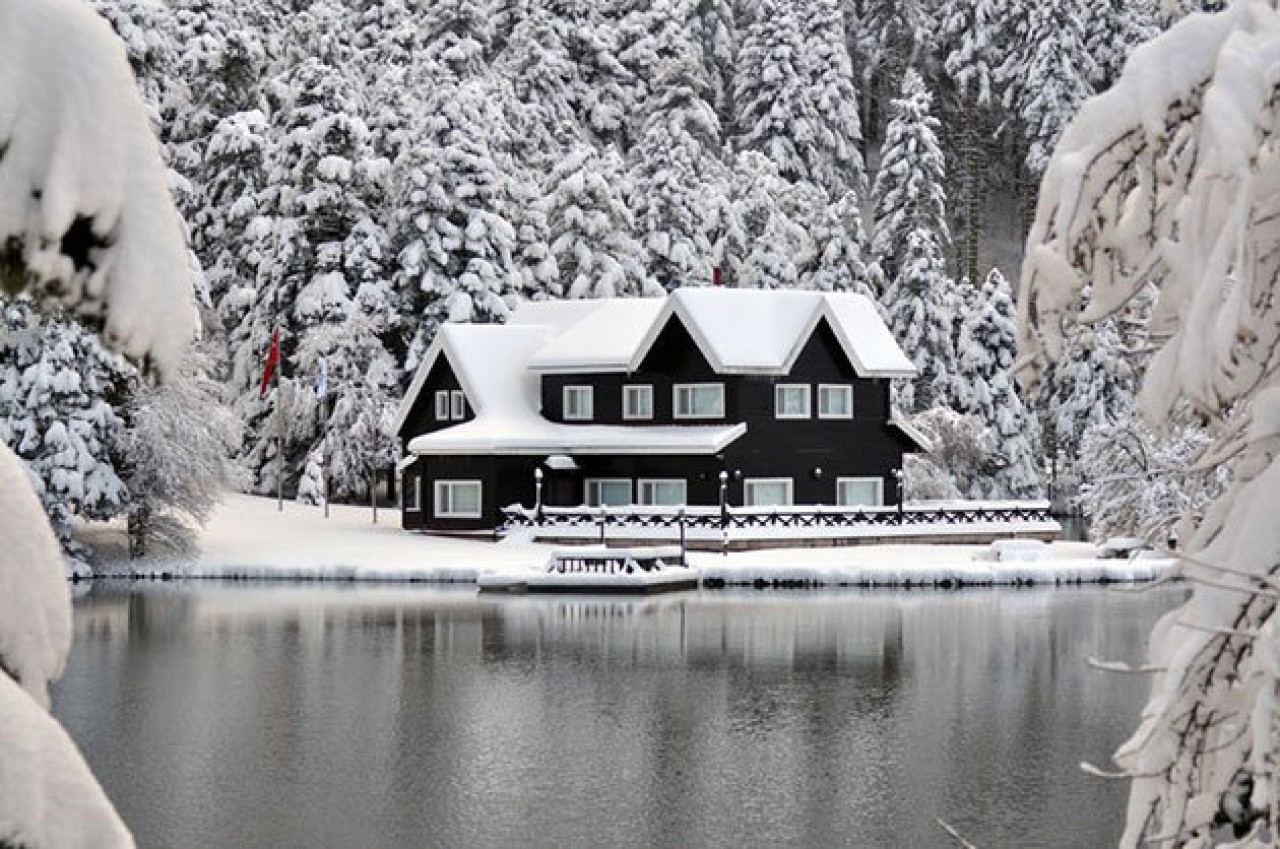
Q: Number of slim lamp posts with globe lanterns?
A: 3